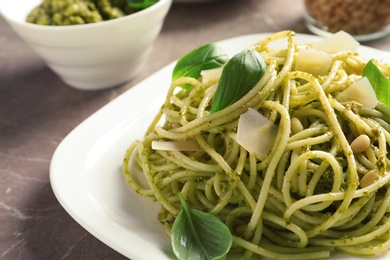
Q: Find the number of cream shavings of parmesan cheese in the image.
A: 6